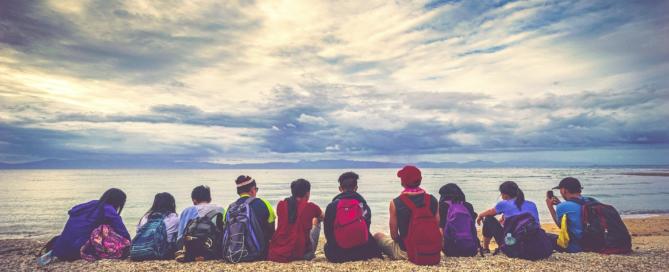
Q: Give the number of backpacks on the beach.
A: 9